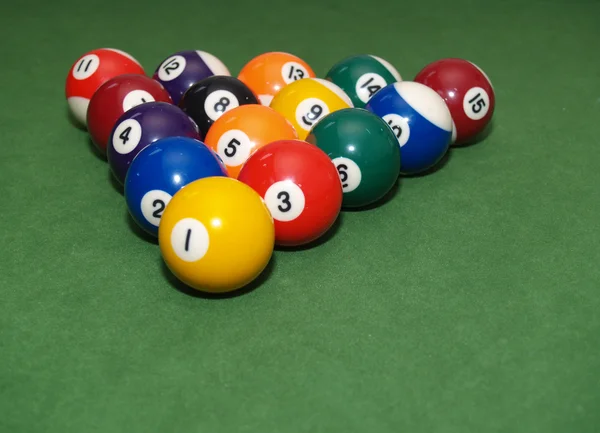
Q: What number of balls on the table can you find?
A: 15